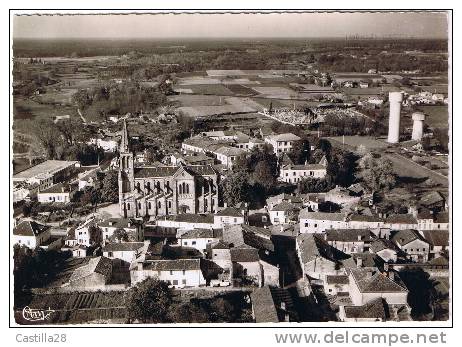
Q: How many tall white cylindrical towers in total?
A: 2